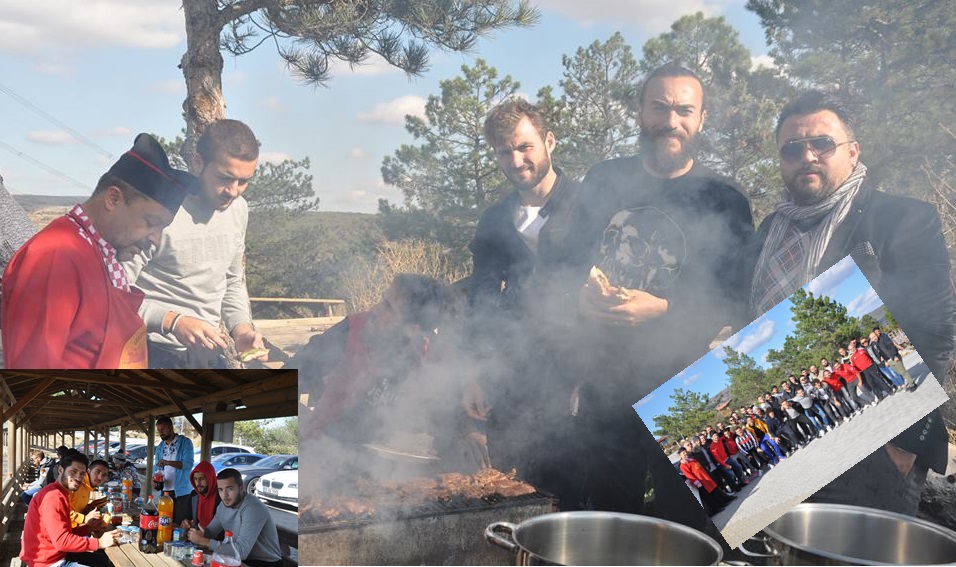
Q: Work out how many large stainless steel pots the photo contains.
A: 2